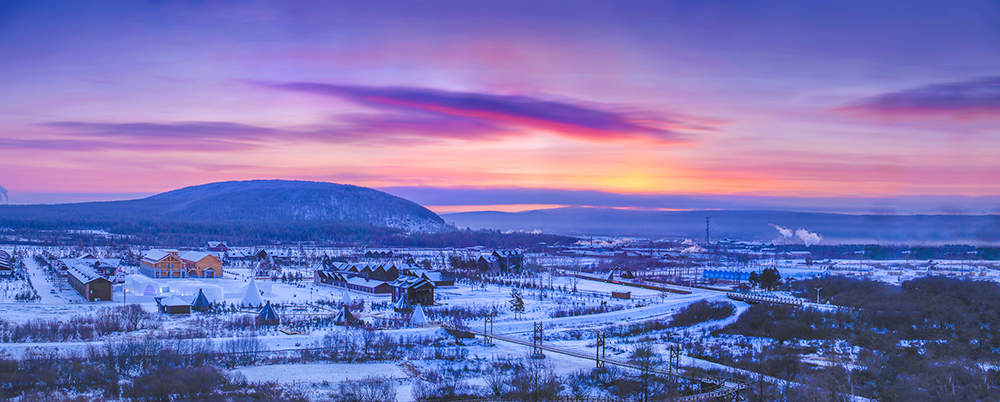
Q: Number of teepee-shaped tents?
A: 7